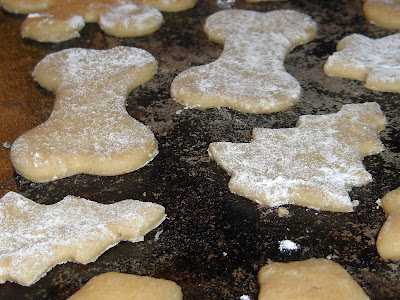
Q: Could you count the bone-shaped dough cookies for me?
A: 2